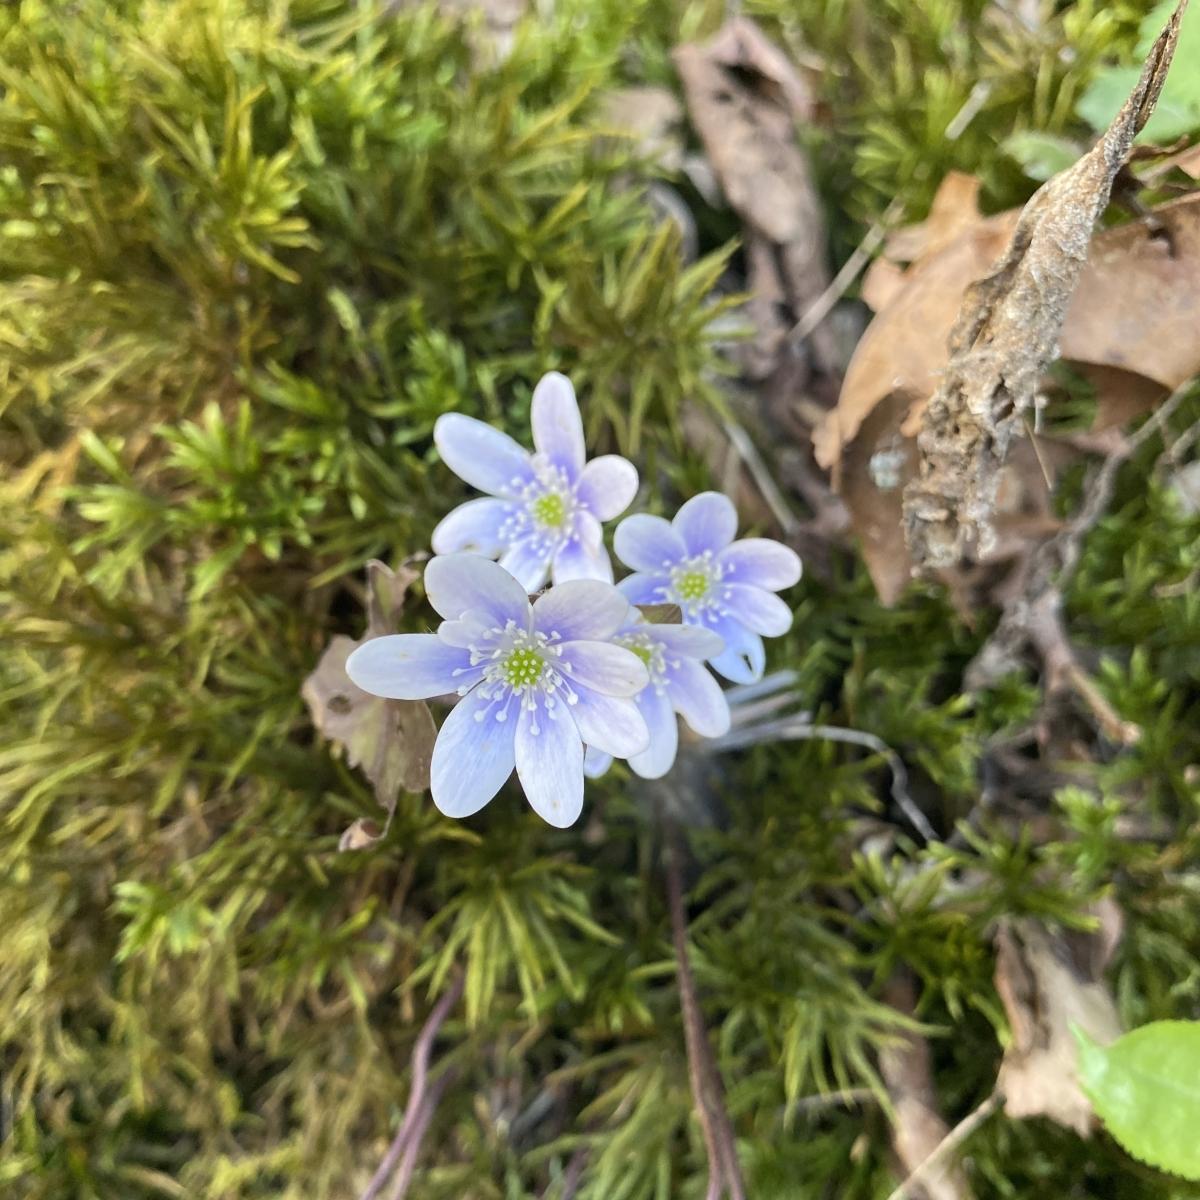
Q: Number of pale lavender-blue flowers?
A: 4